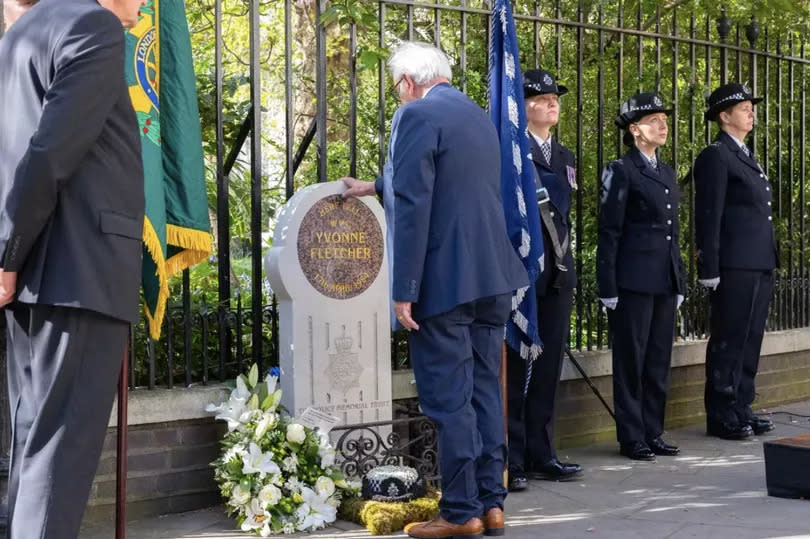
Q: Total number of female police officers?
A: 3